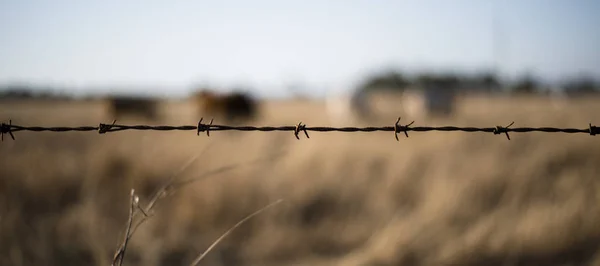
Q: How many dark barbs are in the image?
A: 7